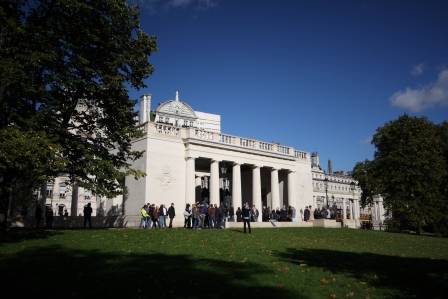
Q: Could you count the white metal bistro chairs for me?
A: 0